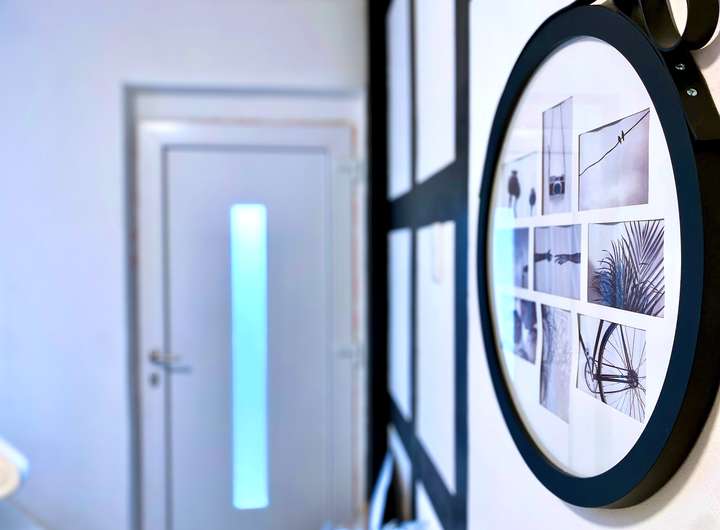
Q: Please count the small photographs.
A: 9